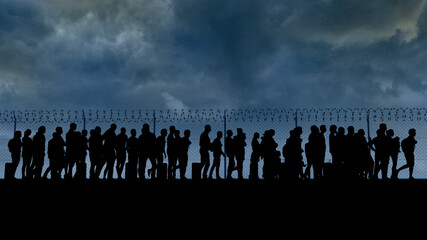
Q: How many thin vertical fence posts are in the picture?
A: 6